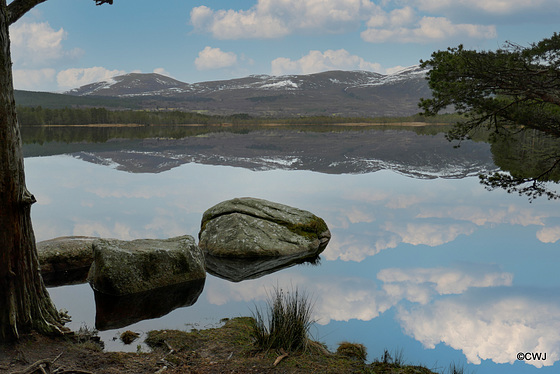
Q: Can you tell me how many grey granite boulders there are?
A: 3